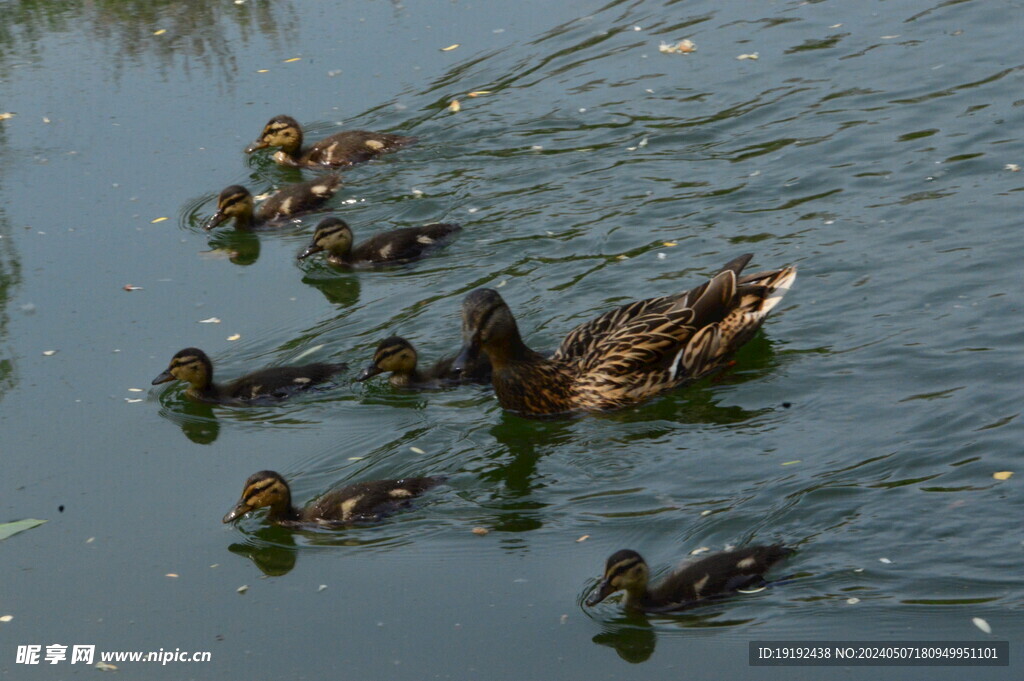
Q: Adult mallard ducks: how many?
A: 1